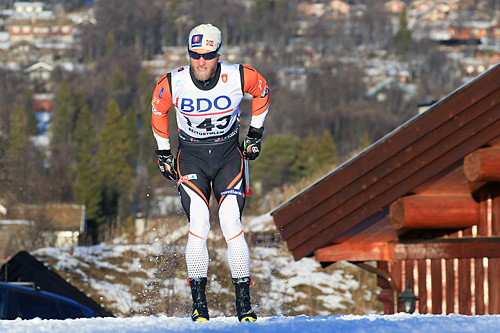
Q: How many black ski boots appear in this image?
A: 2